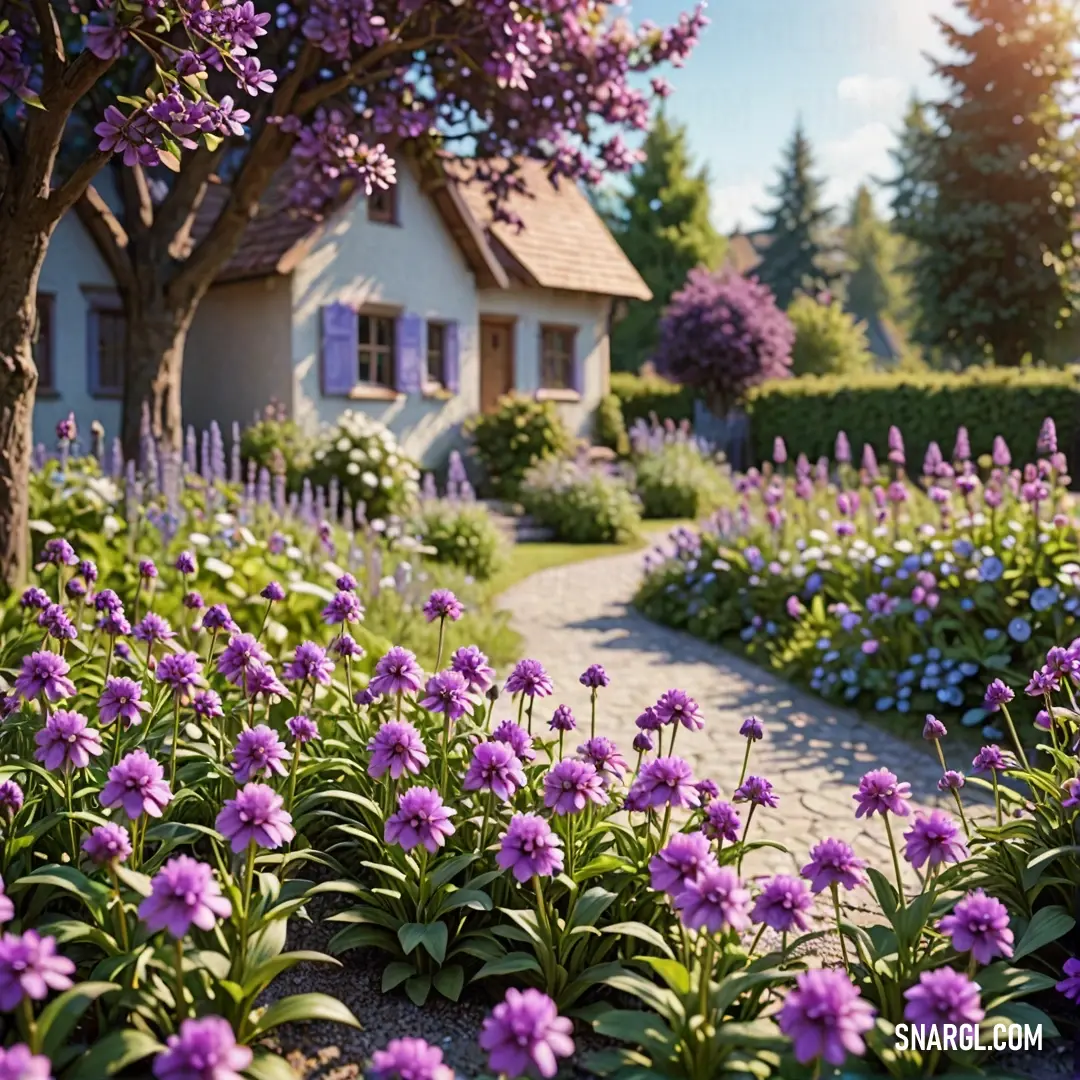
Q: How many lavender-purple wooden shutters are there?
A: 3